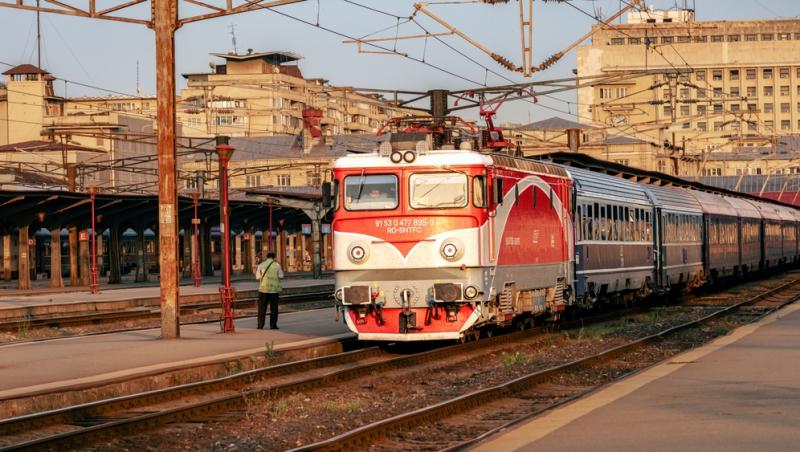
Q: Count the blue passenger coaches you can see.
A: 2